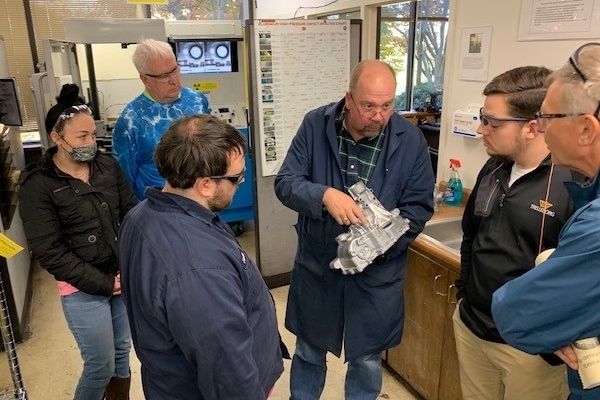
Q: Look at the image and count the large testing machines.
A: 1